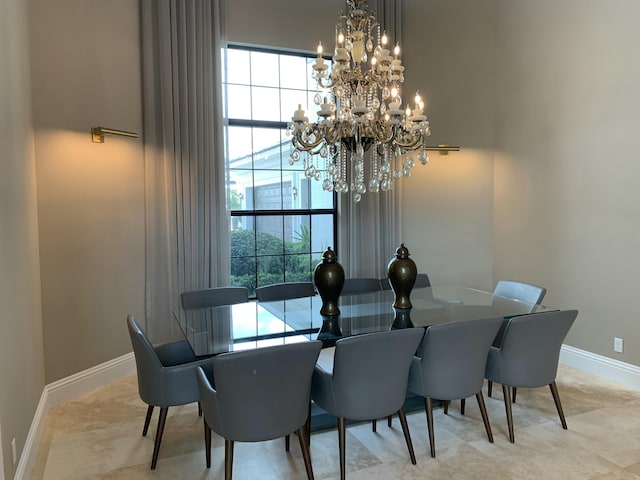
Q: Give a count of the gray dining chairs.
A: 10